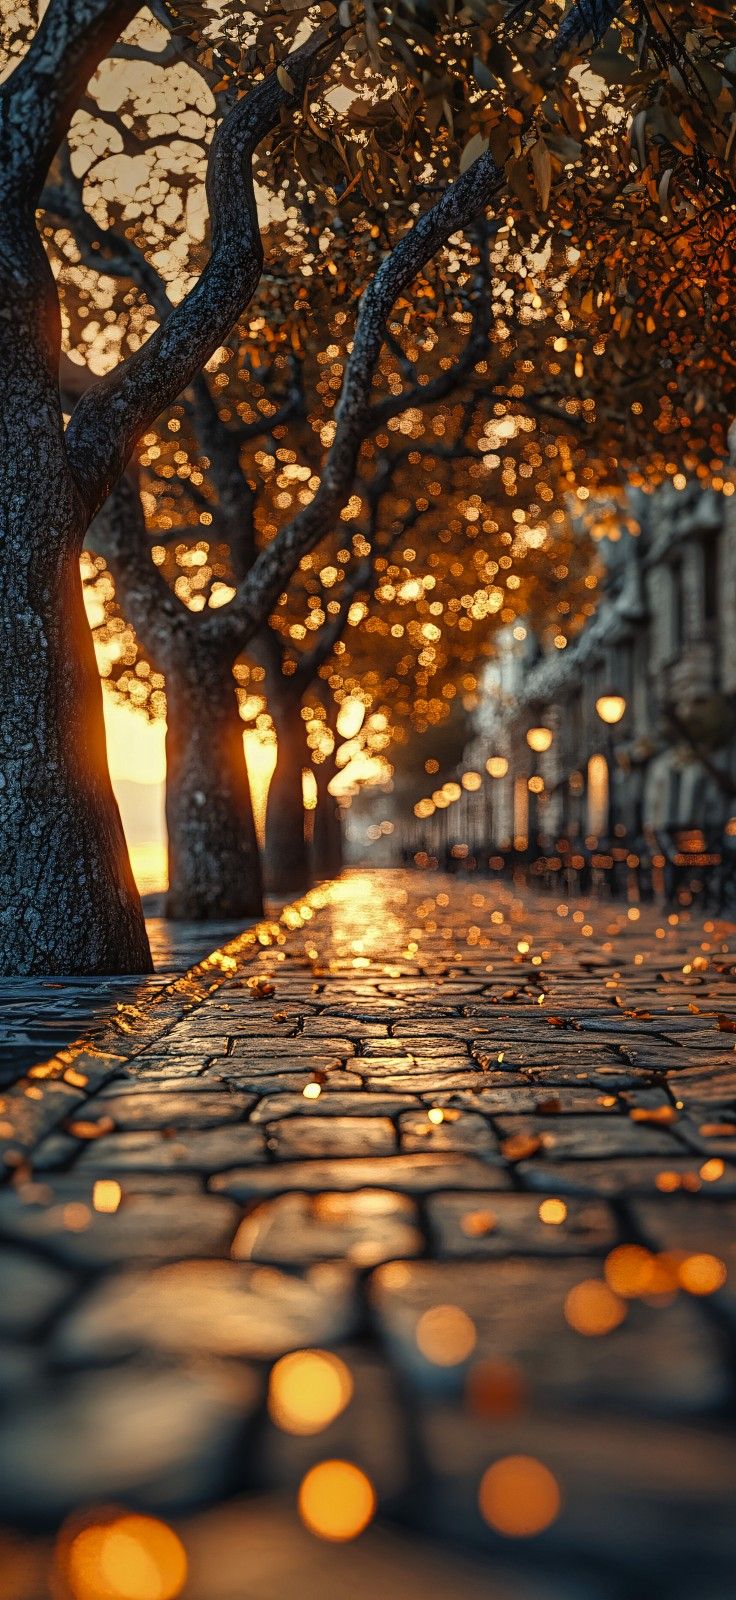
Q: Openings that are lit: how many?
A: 2